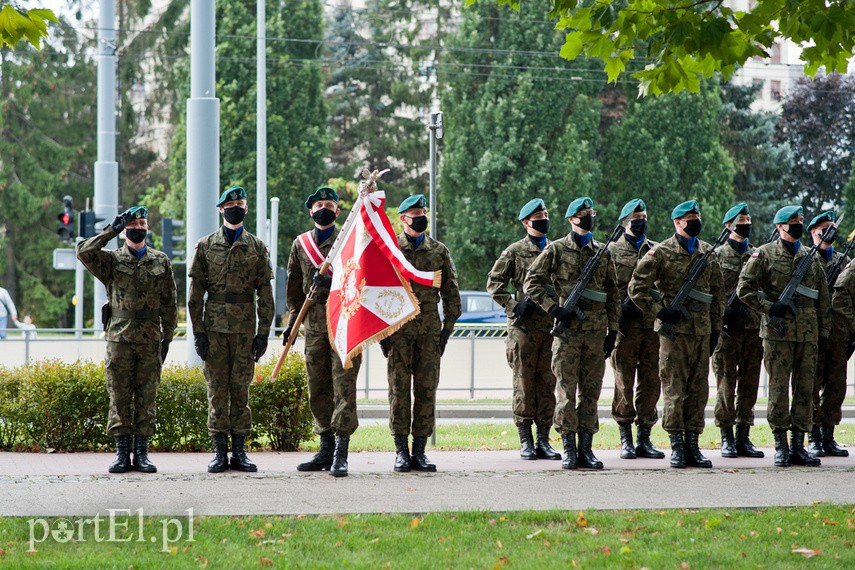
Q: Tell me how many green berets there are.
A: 11